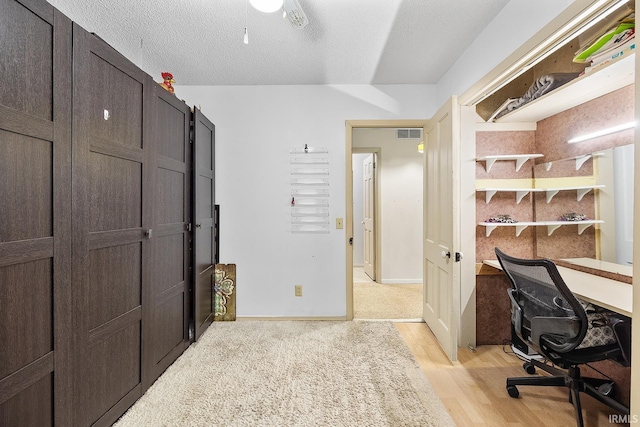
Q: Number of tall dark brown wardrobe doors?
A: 4